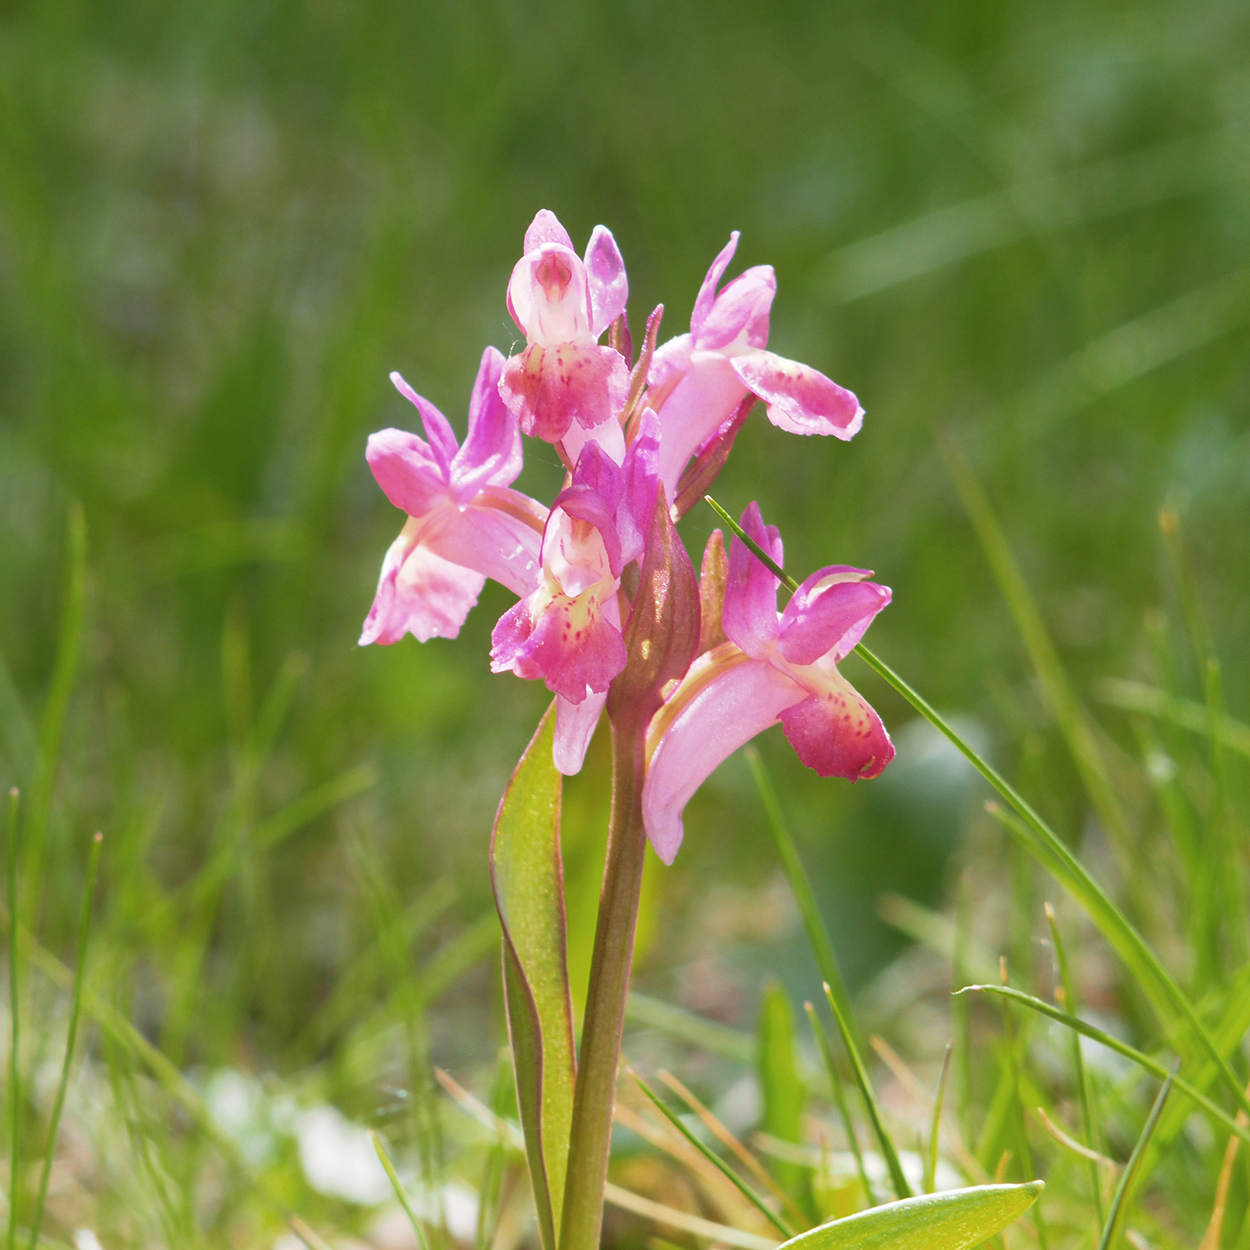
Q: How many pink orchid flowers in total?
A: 5